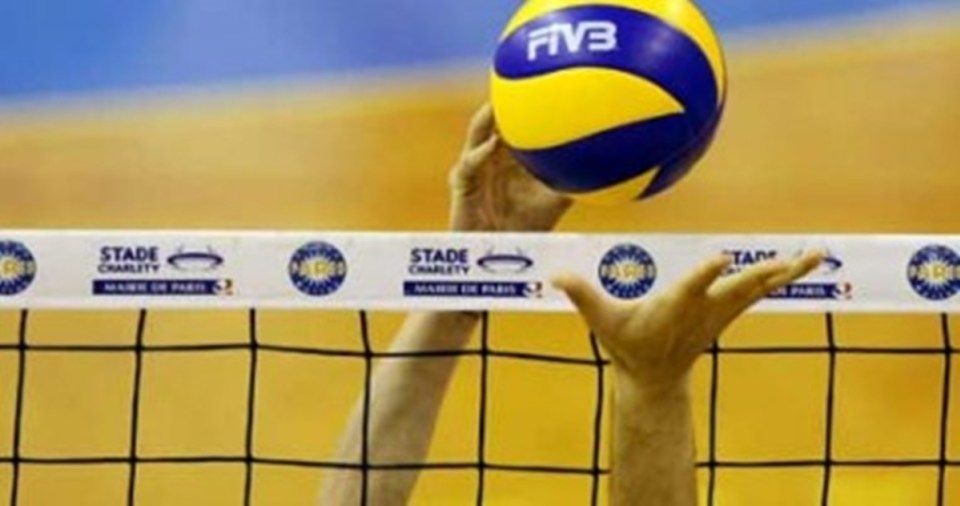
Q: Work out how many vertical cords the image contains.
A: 9